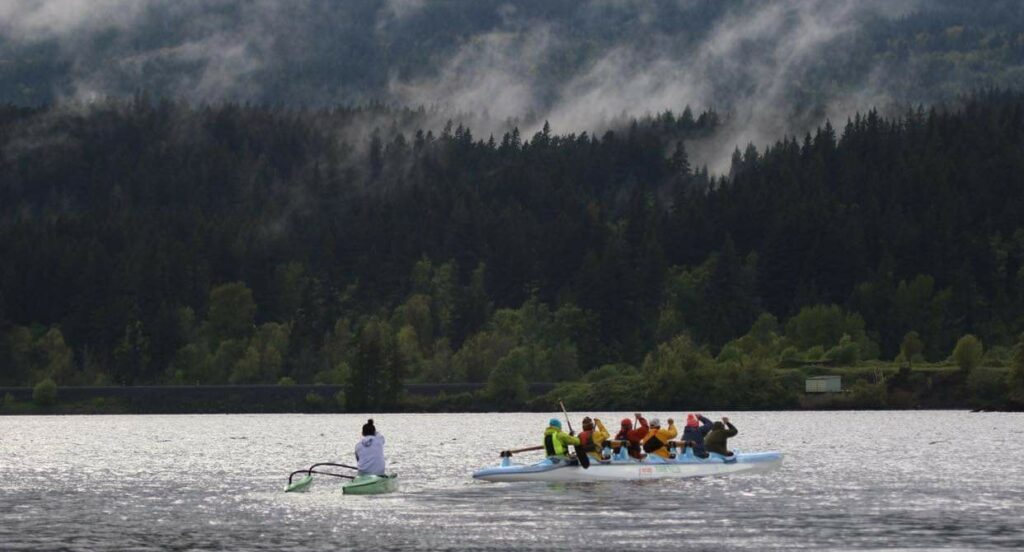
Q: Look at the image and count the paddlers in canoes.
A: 7